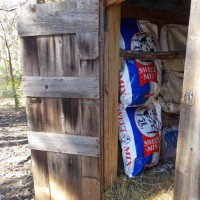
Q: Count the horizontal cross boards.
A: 3